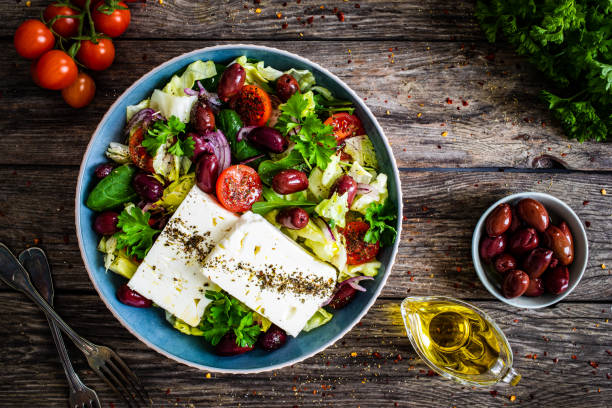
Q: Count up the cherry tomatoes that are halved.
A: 5